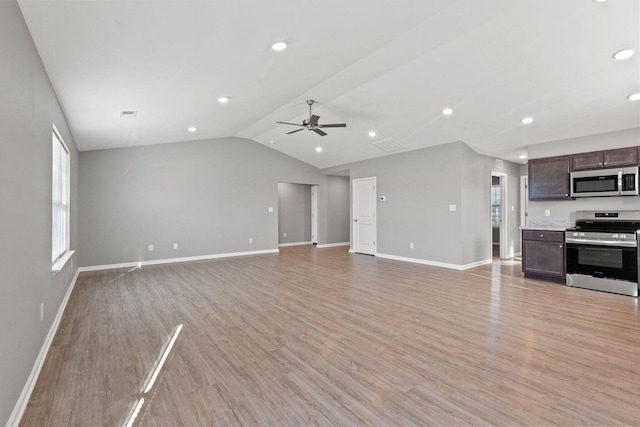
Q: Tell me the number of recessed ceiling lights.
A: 11